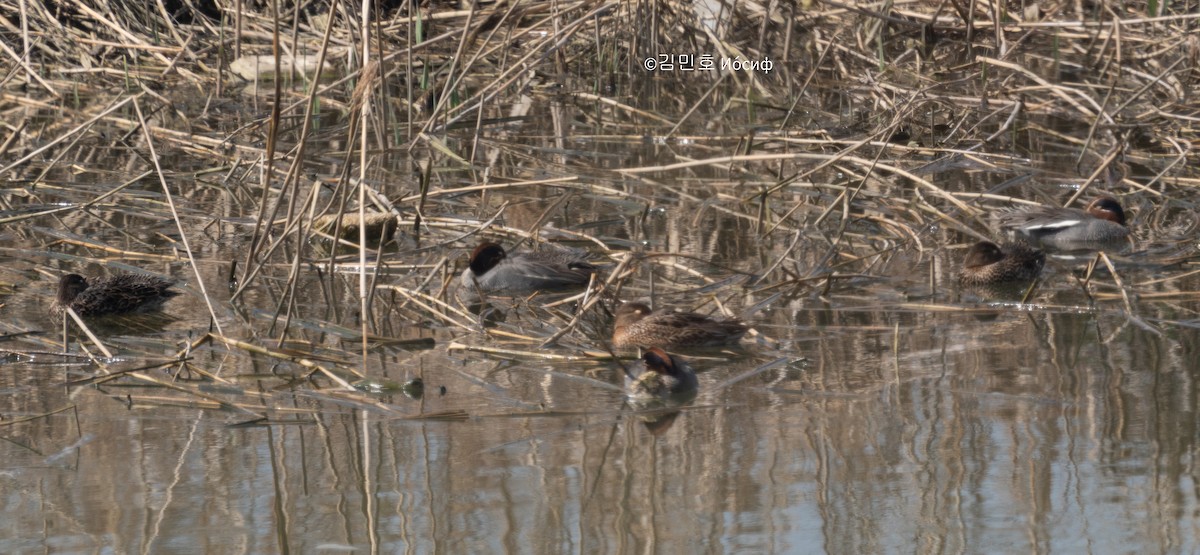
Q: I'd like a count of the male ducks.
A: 3